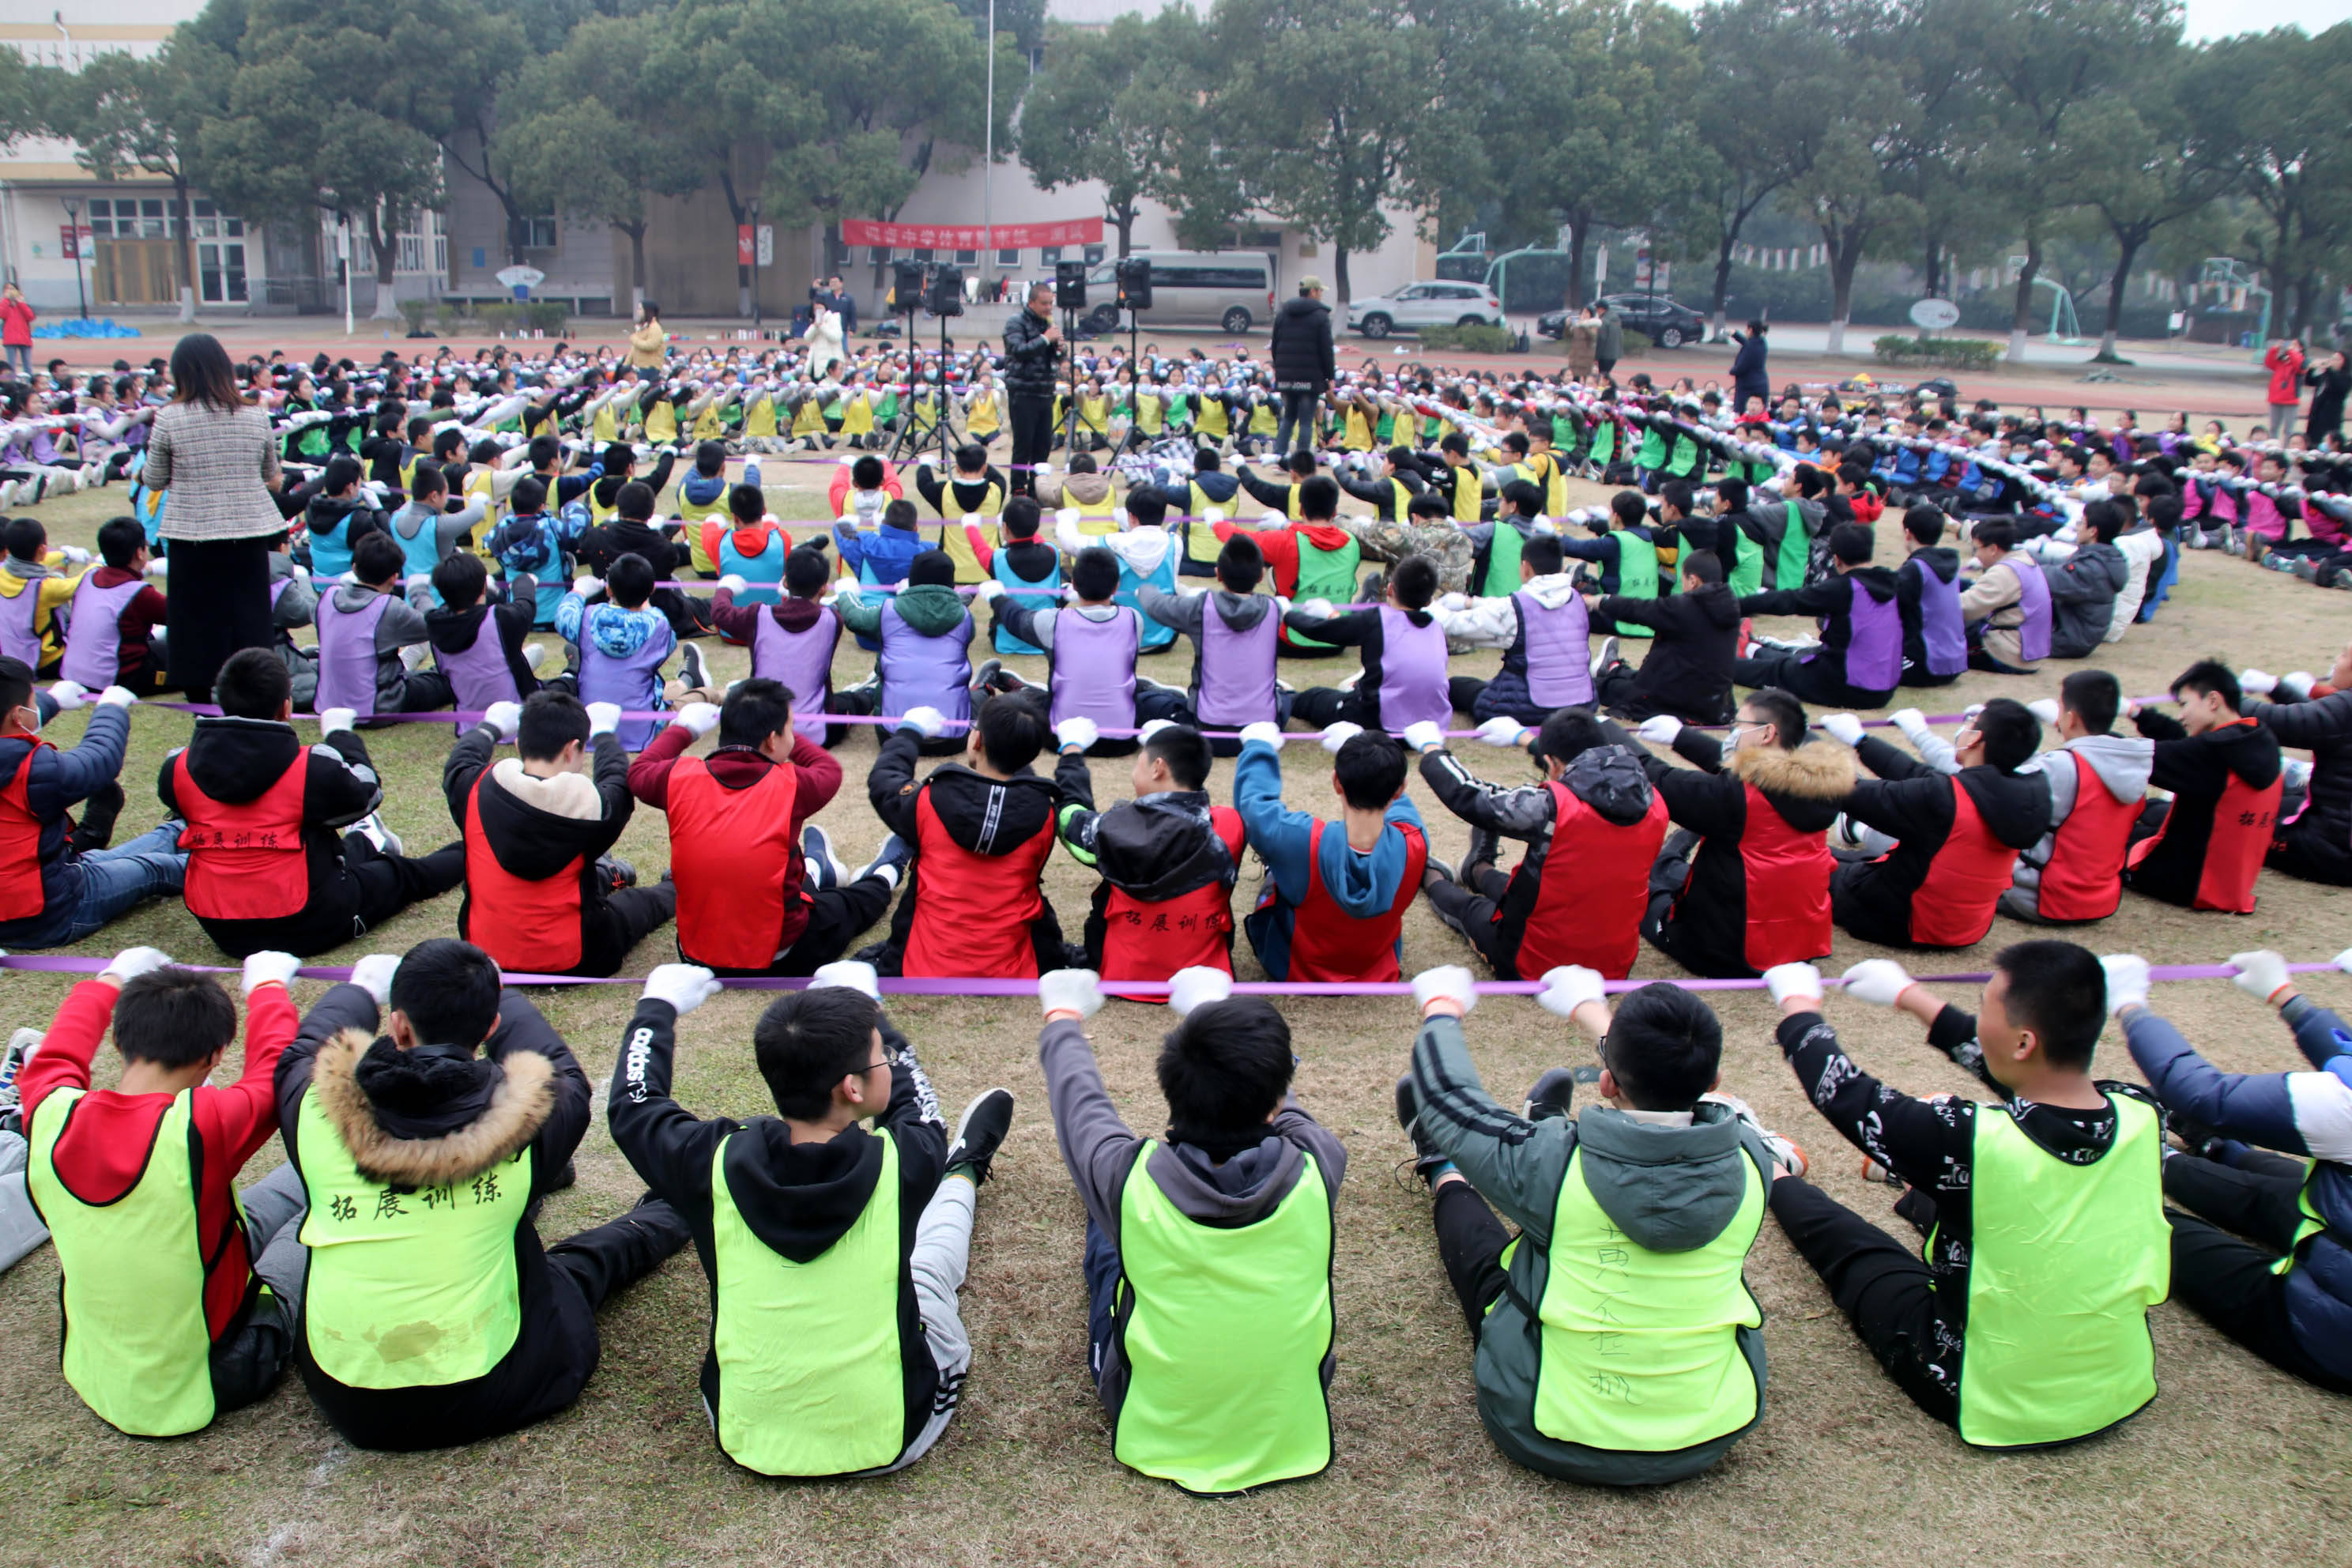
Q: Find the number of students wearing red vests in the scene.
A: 12